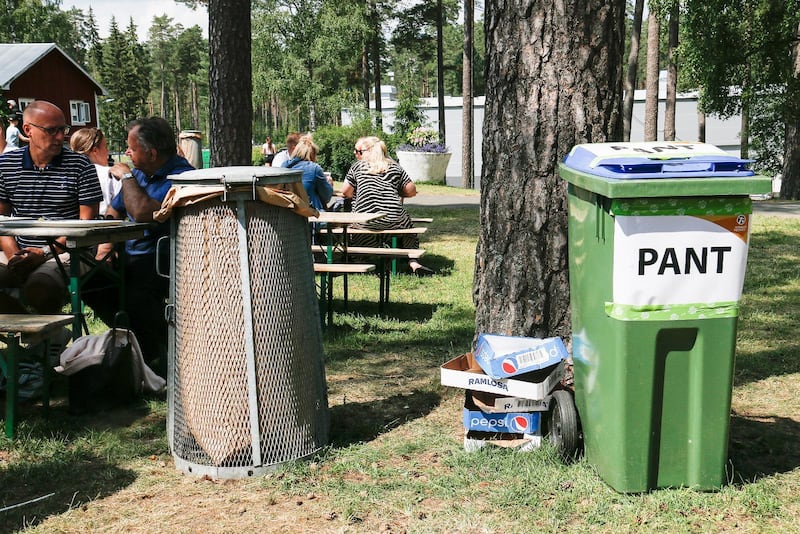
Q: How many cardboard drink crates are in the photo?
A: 5